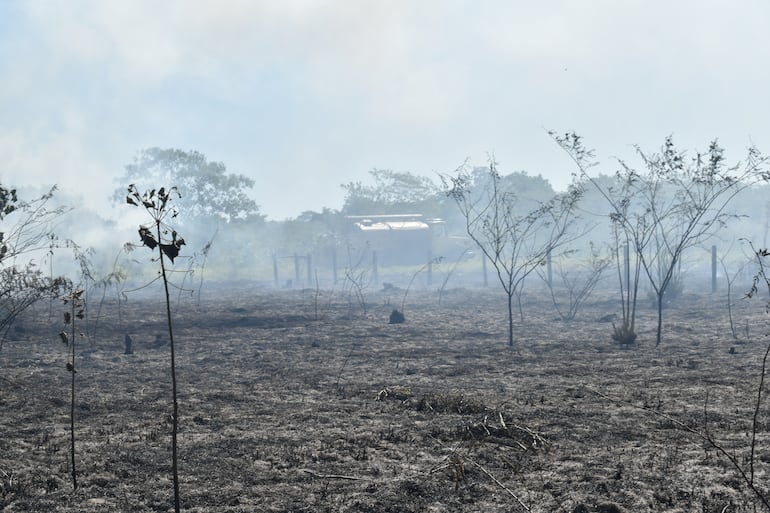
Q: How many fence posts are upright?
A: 10